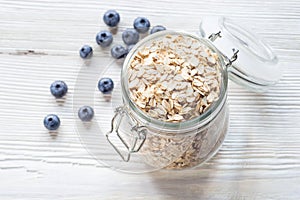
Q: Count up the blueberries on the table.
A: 12